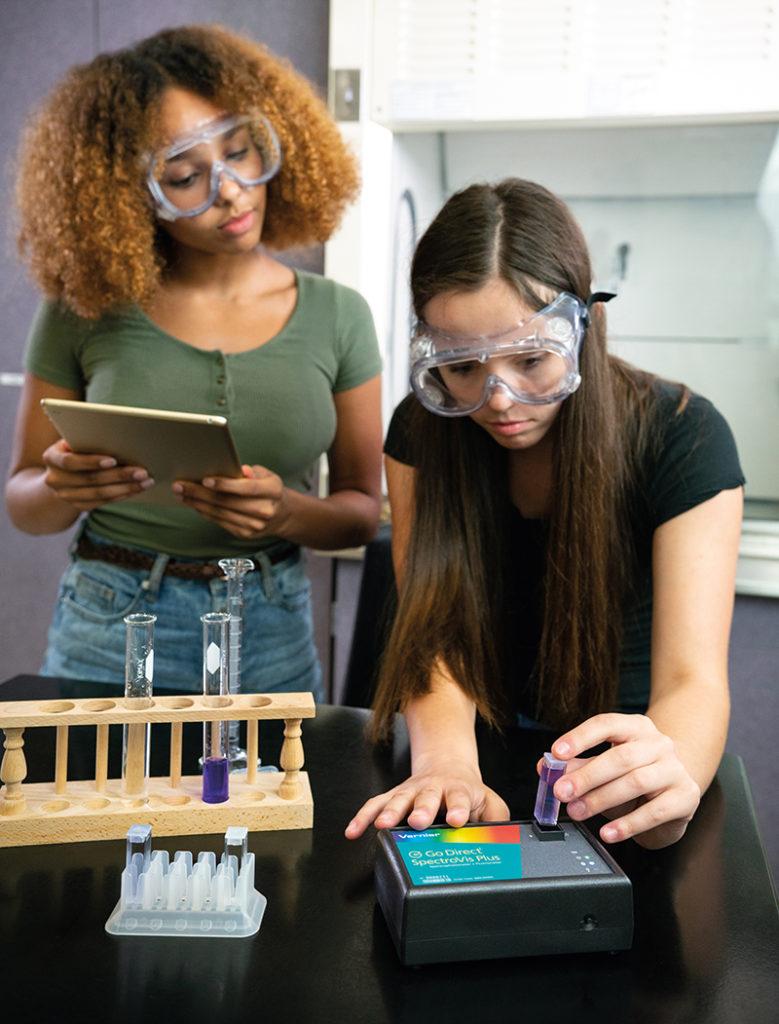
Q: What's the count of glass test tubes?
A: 2